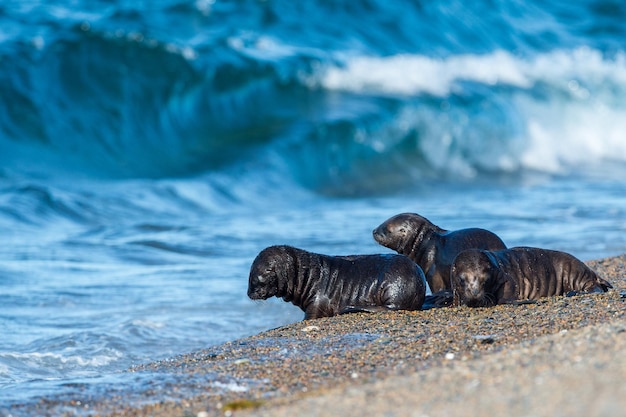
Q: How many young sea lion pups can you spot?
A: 3